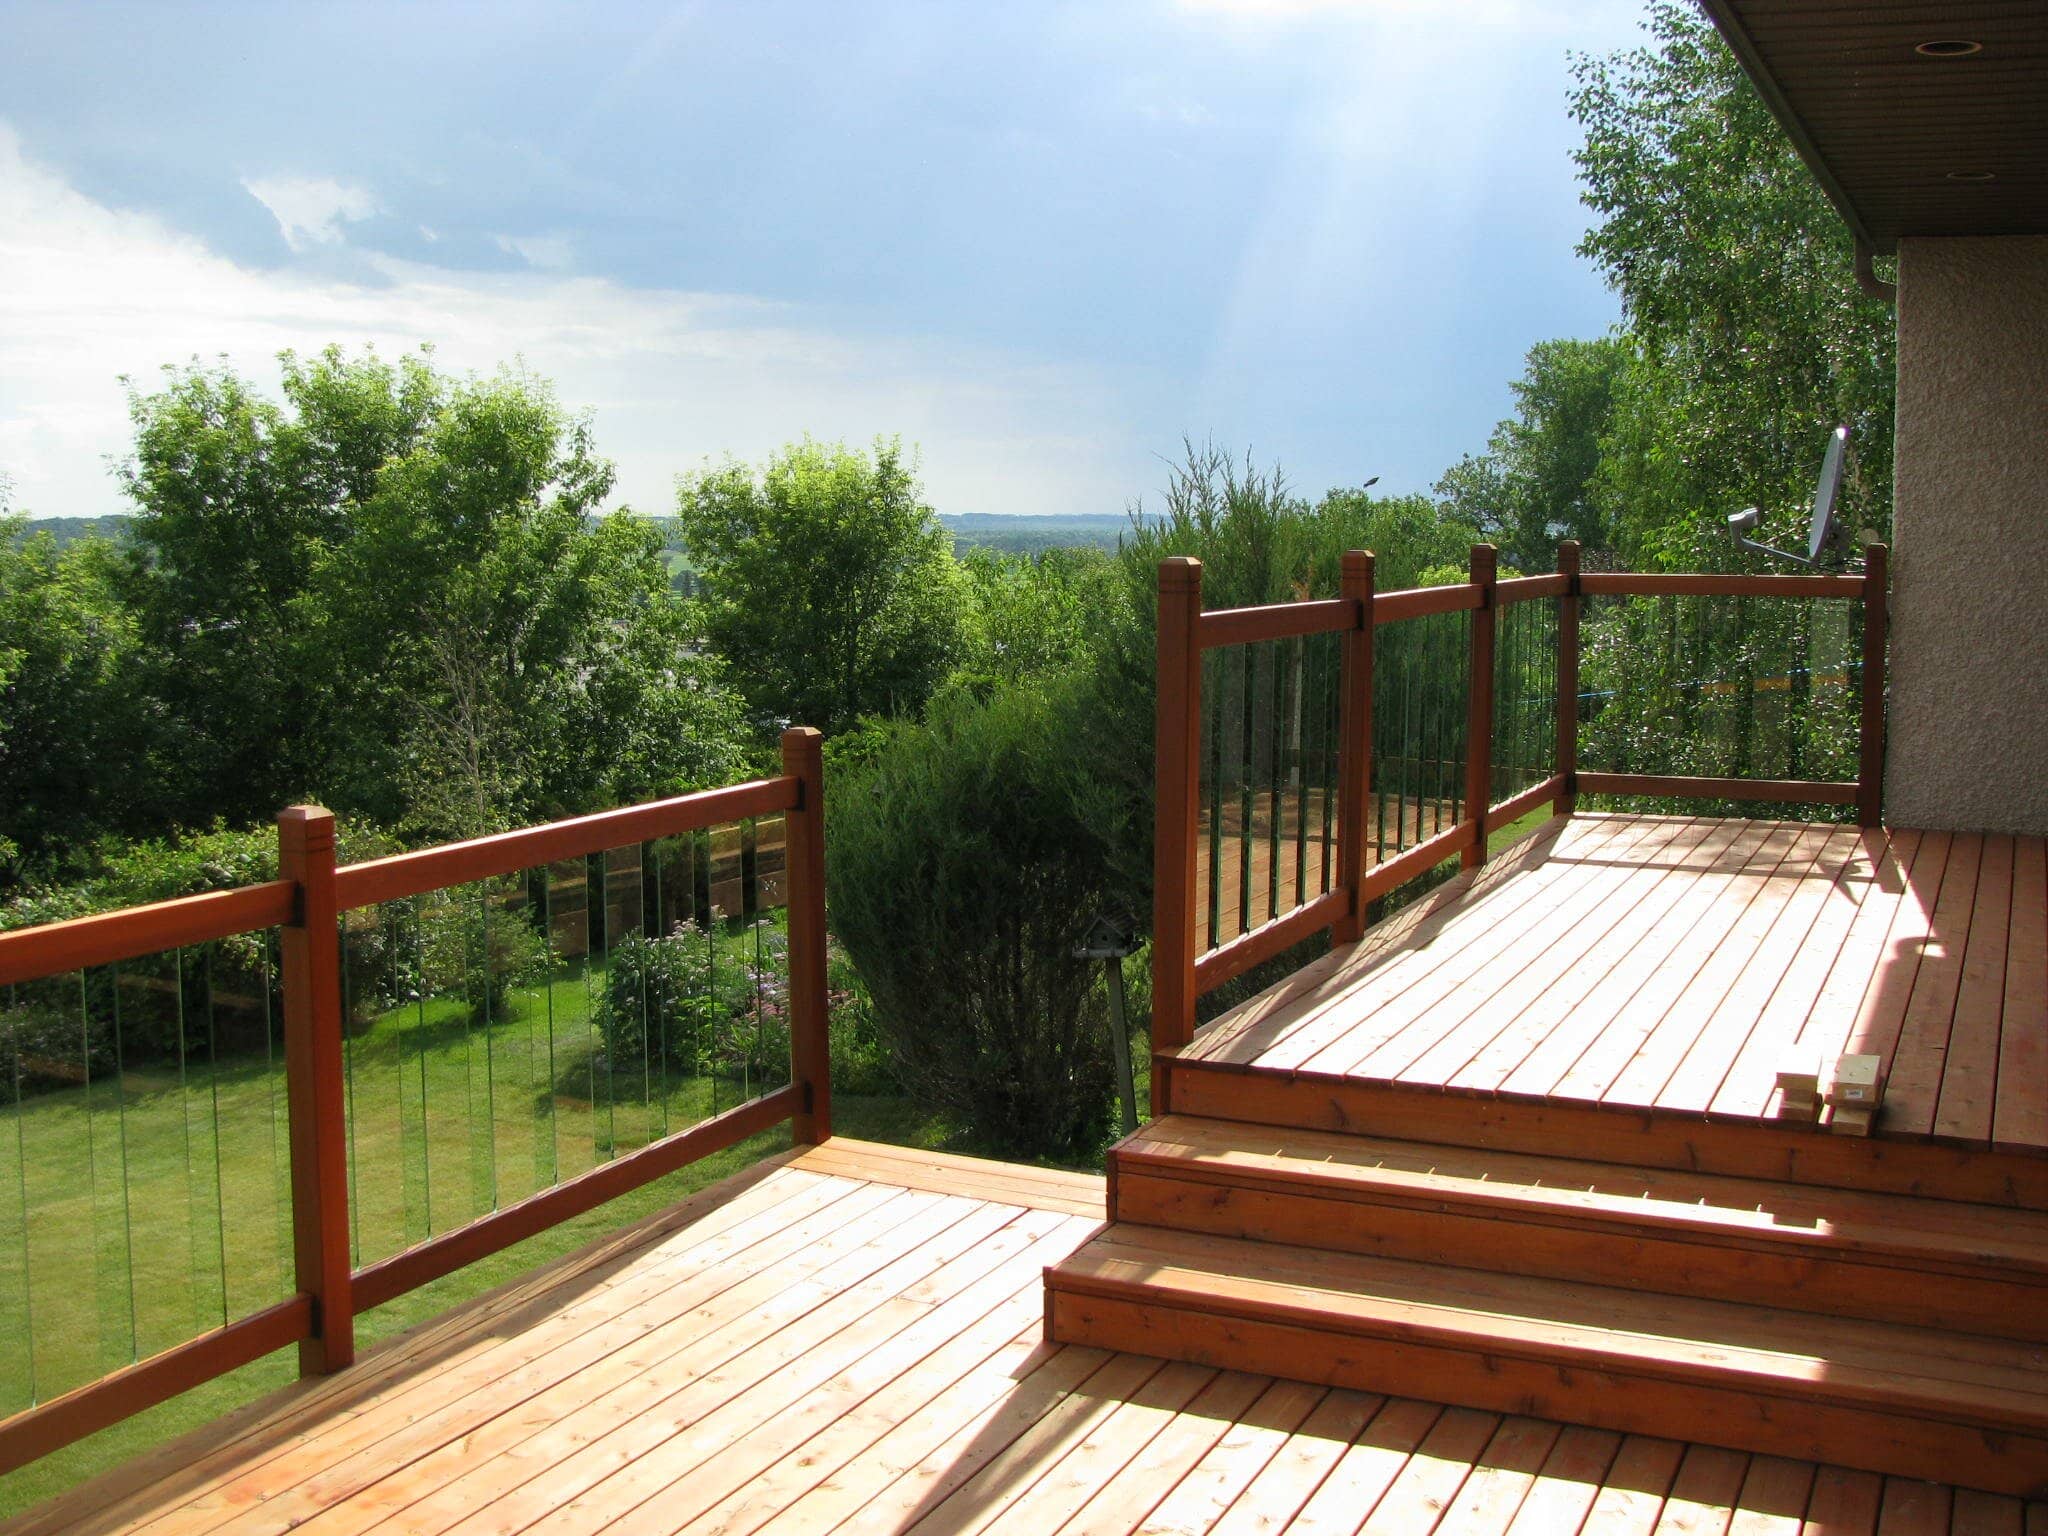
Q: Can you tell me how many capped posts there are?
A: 7